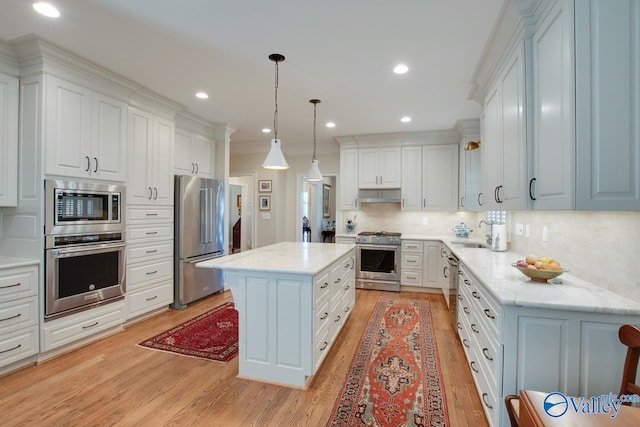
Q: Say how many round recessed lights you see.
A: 6